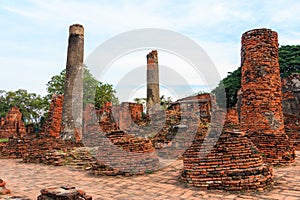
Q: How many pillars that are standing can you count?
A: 3